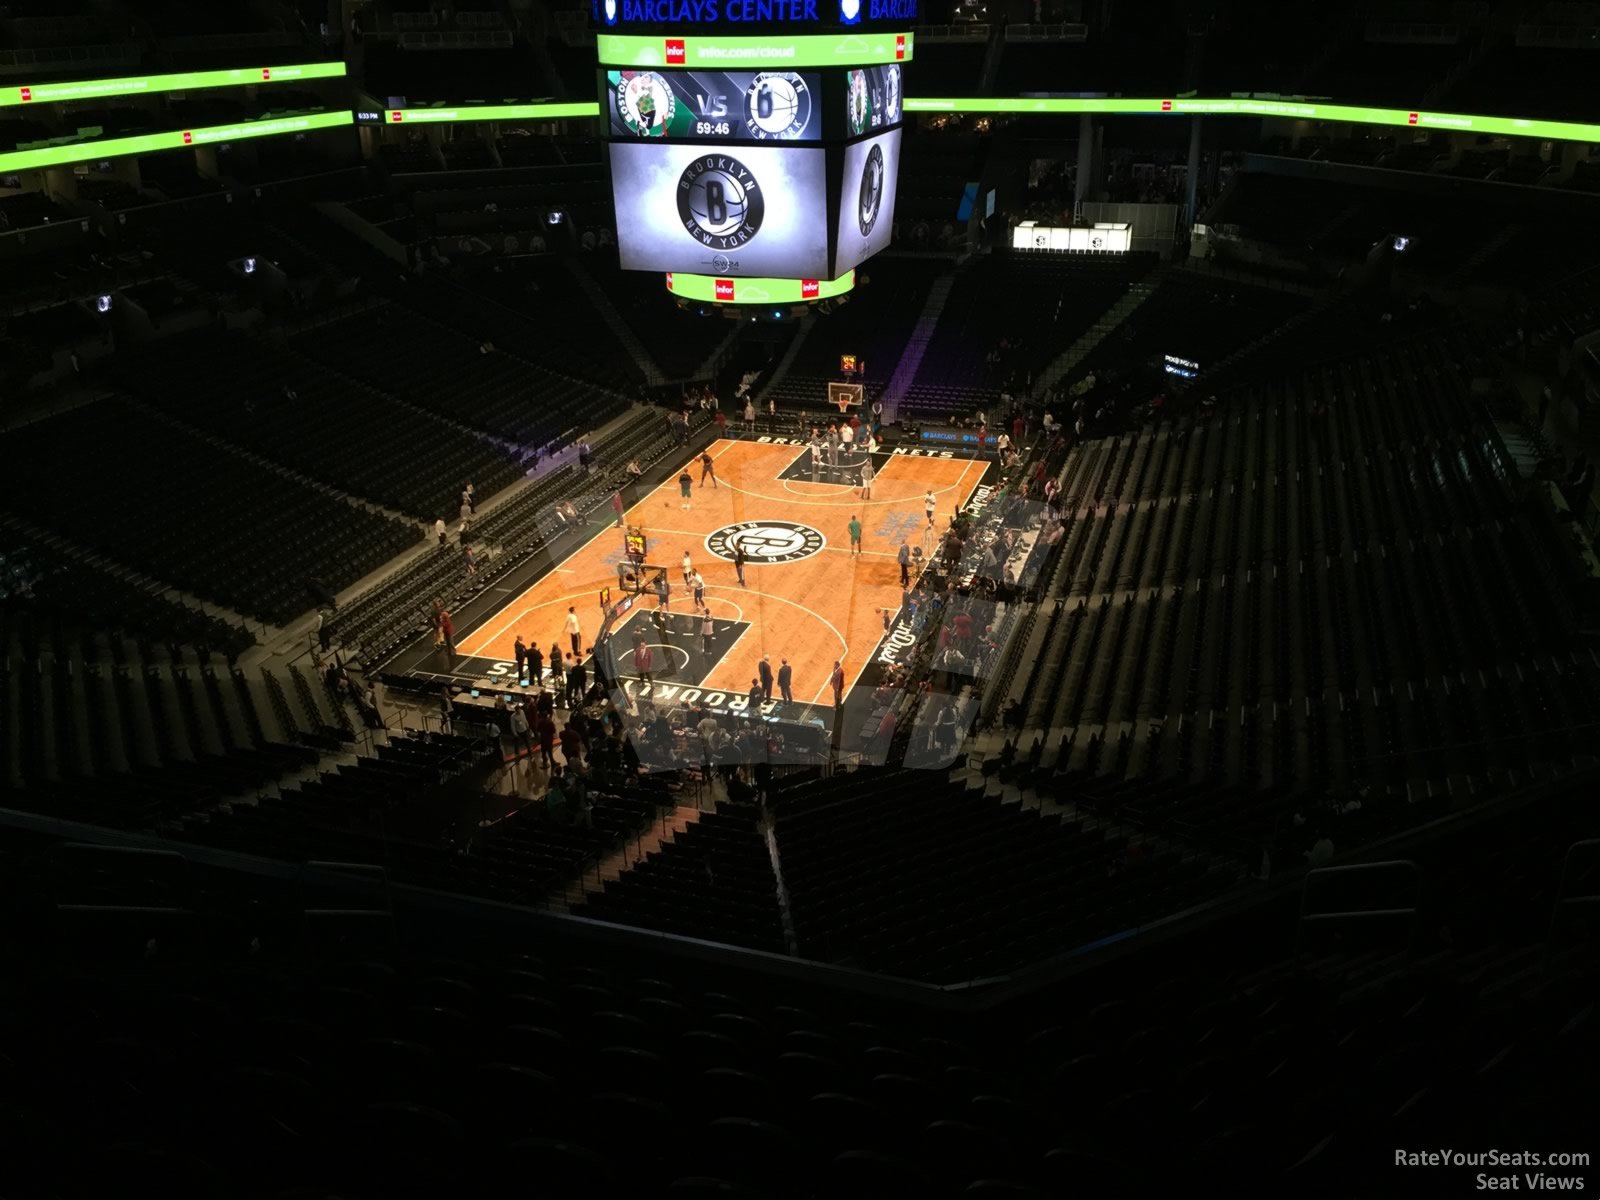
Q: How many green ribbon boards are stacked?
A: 2